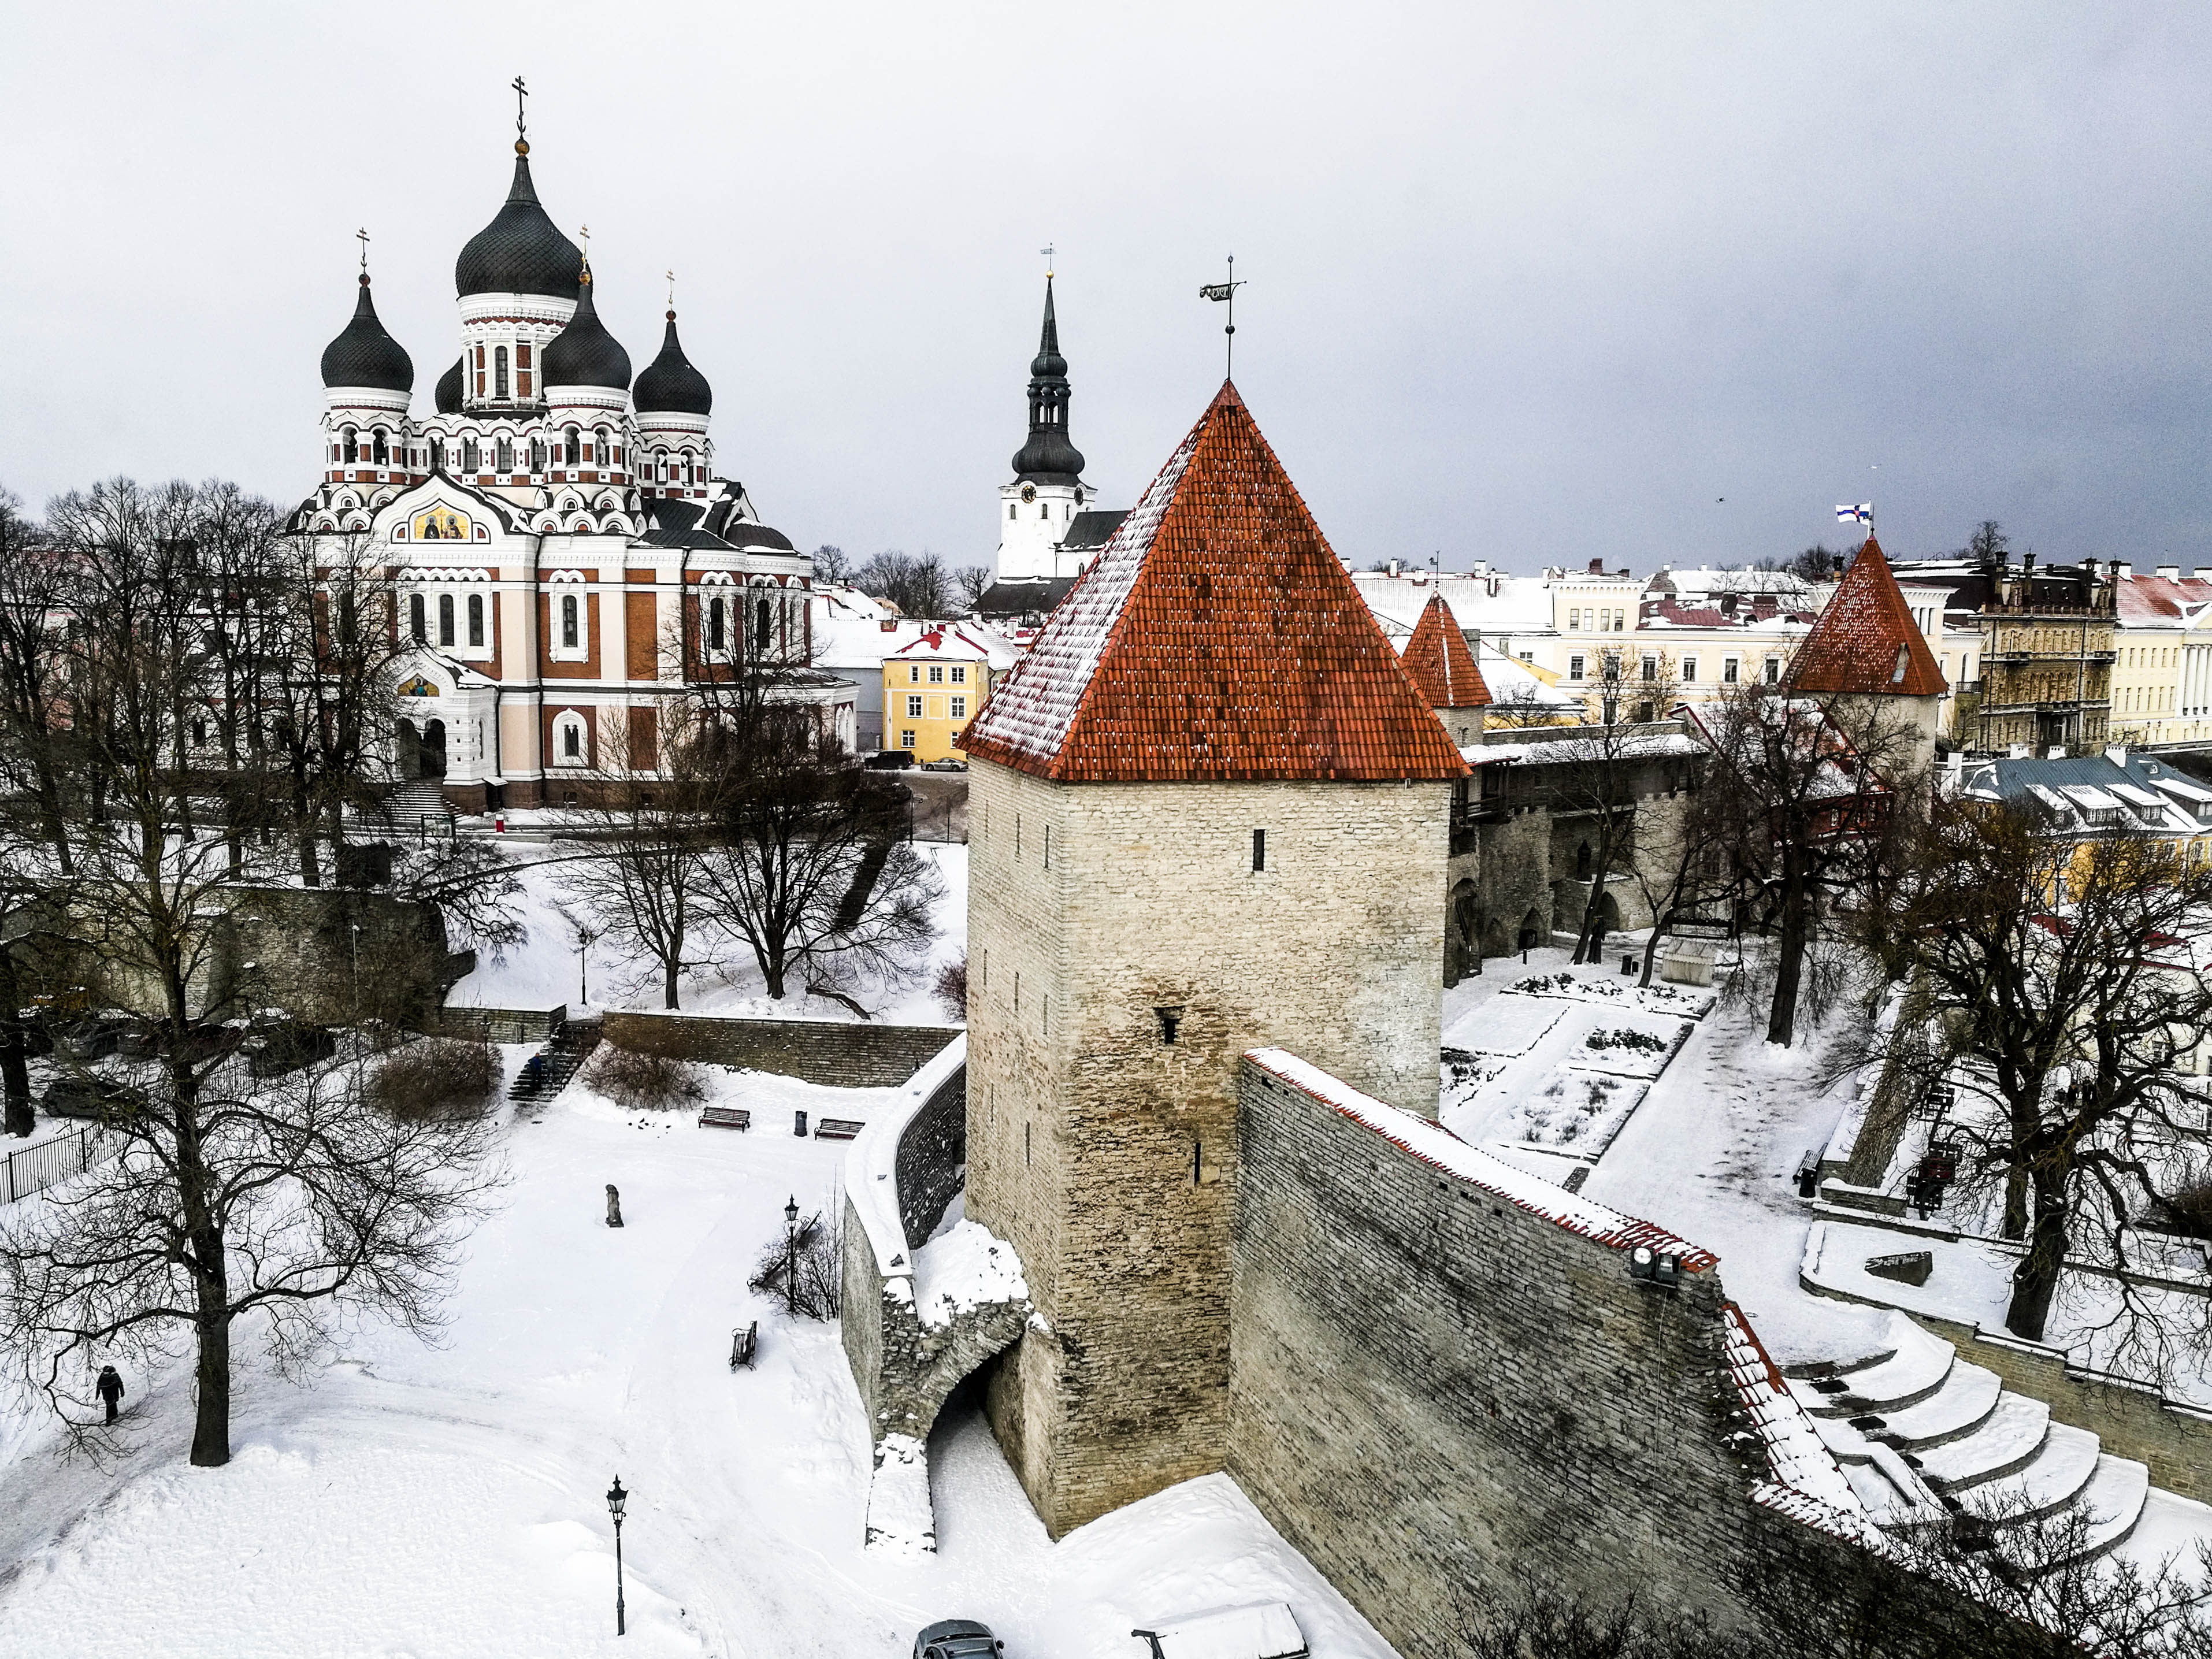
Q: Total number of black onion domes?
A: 5